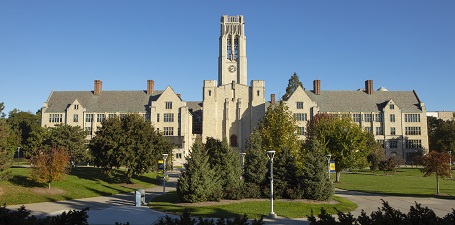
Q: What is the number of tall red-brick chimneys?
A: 4